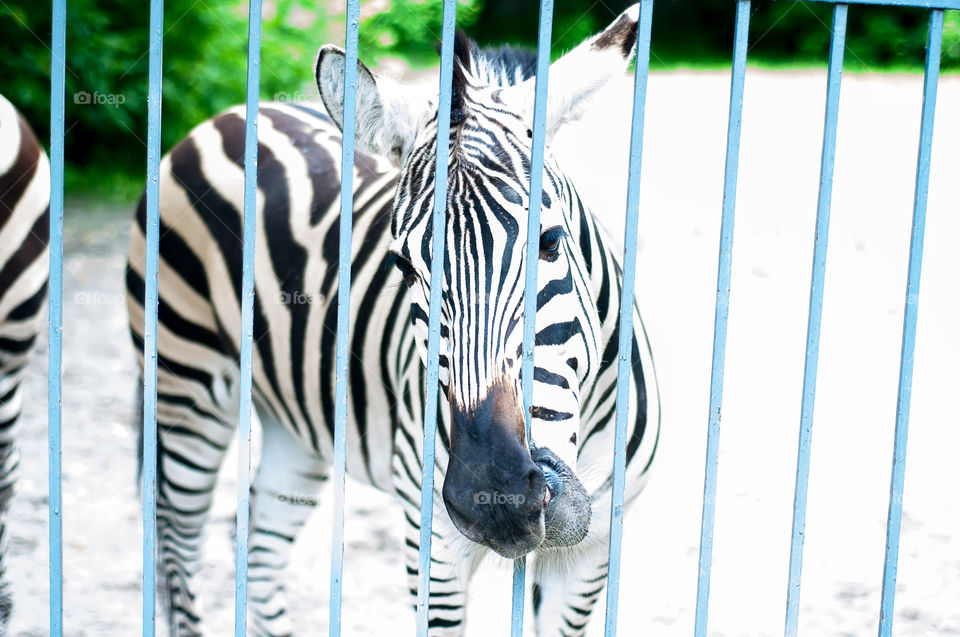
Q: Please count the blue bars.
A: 10